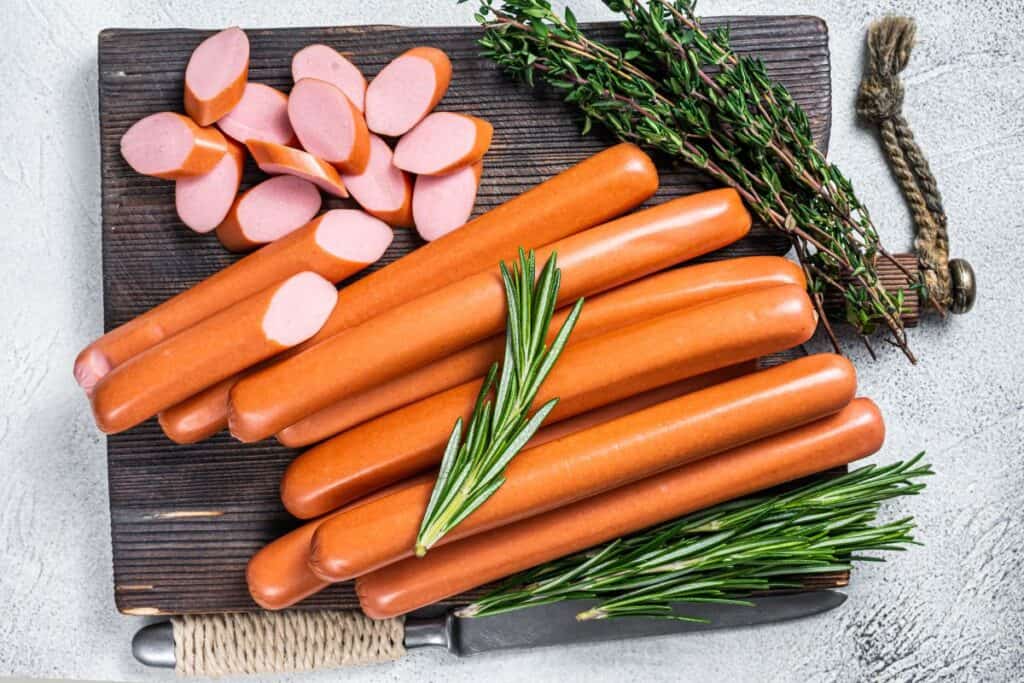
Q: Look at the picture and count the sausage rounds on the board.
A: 12